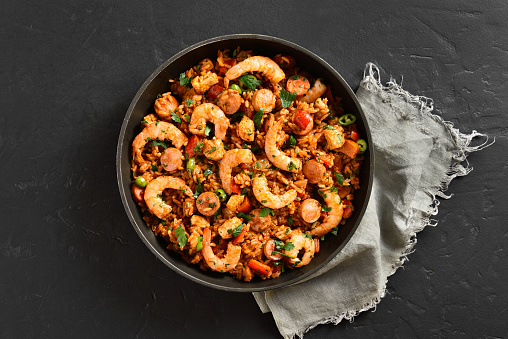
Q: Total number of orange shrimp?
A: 11